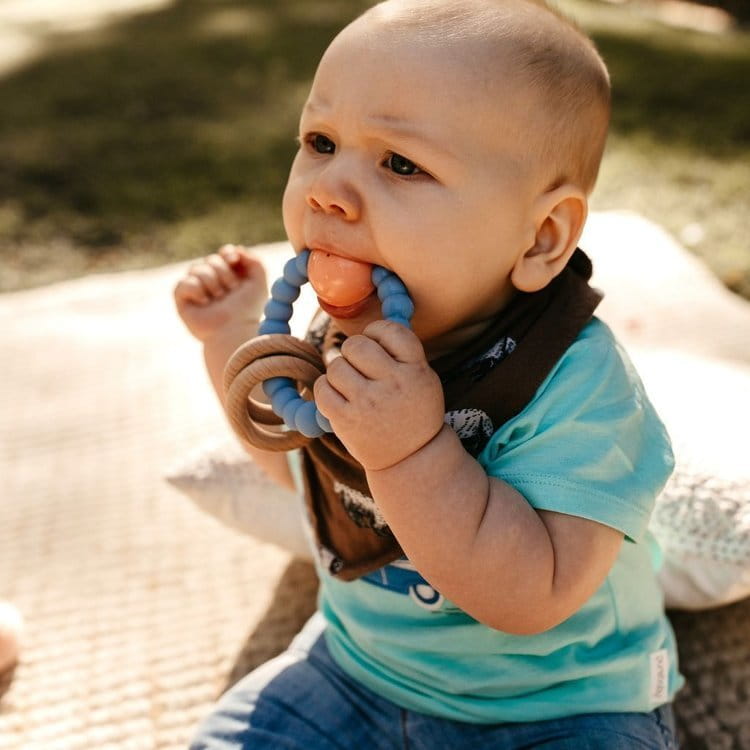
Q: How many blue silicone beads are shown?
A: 14